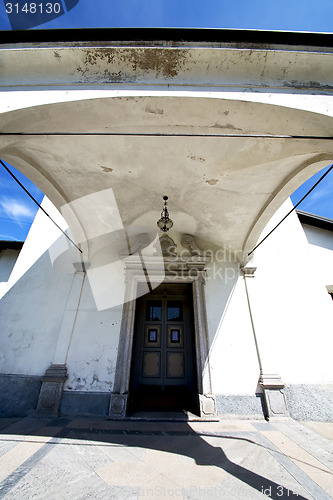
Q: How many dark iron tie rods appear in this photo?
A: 3